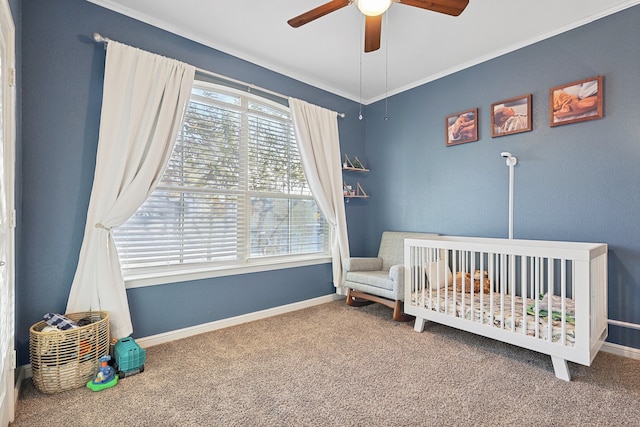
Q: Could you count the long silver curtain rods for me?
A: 1